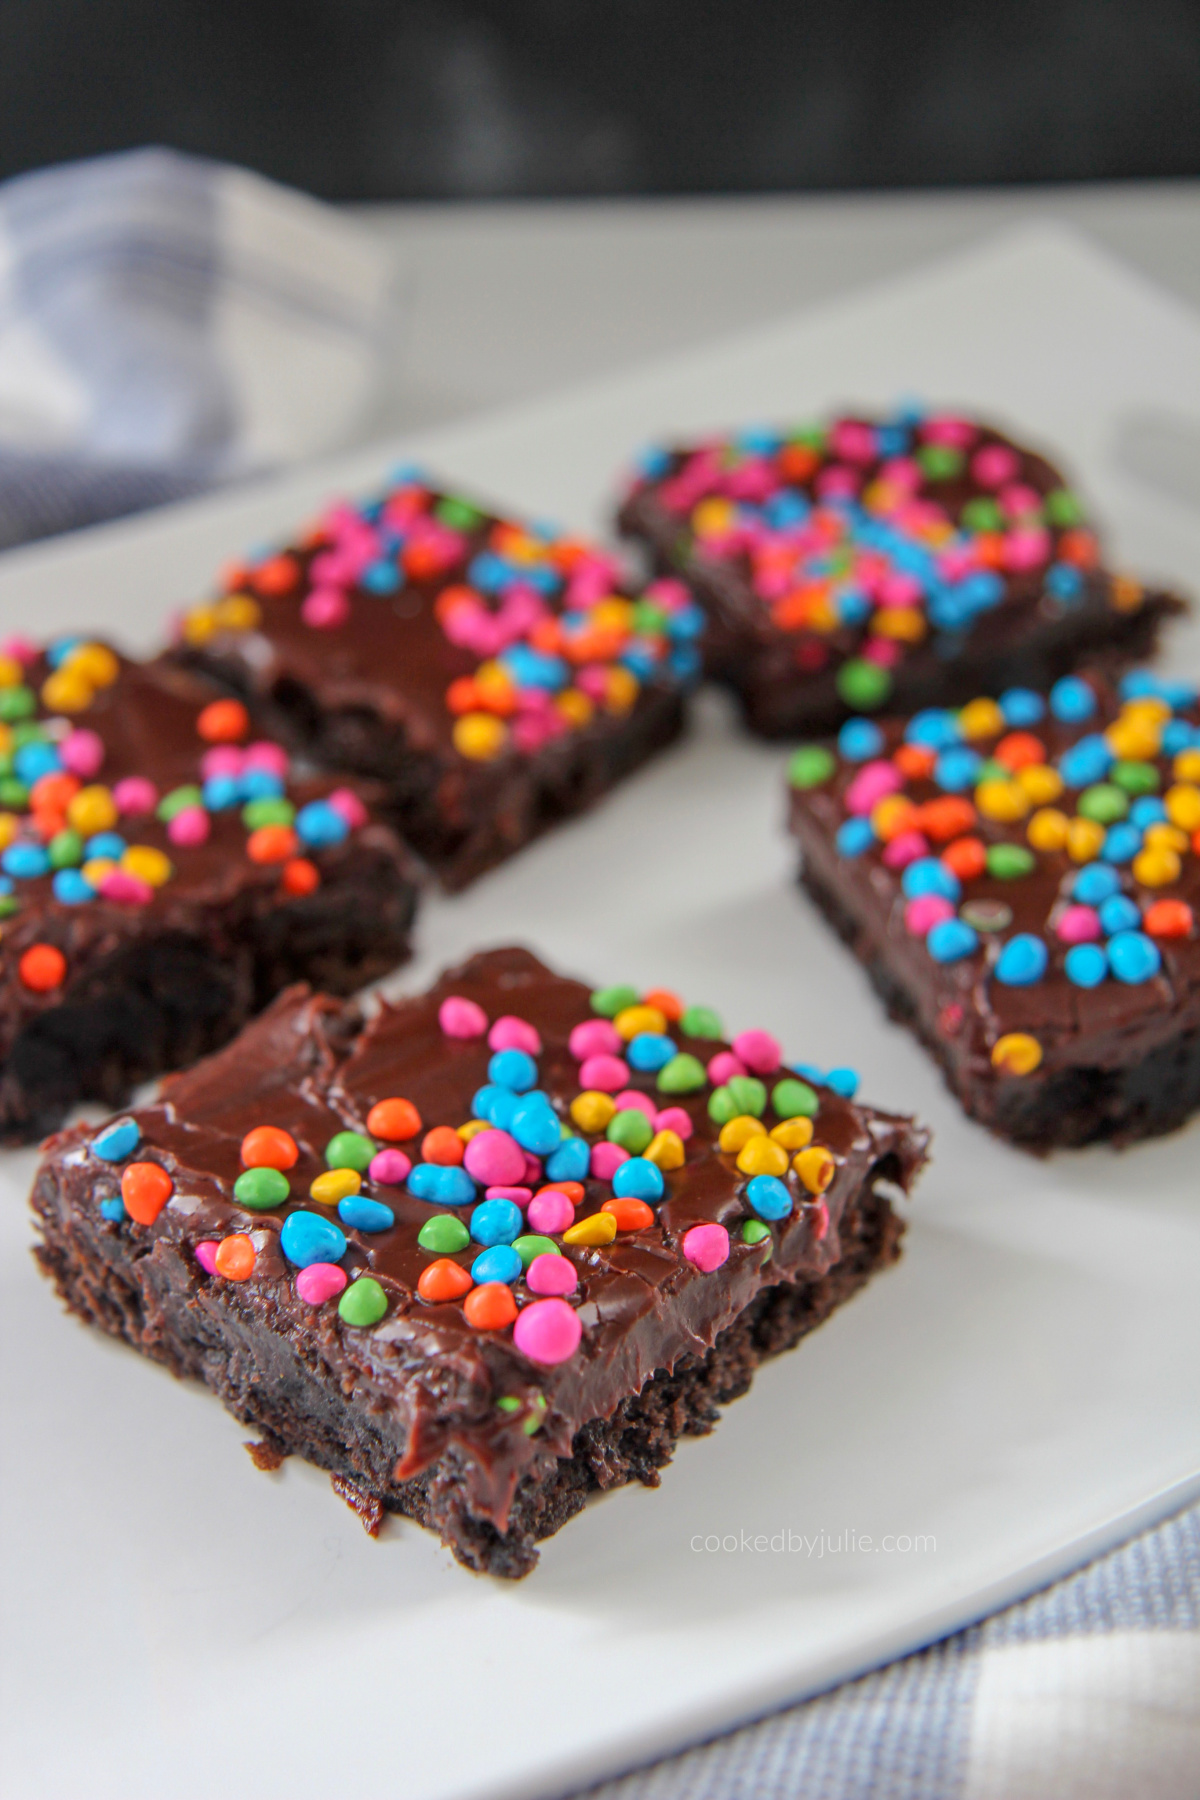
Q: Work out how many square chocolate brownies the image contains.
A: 5